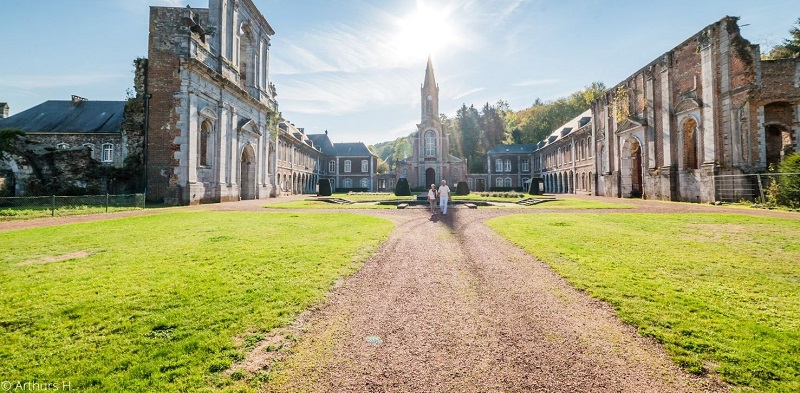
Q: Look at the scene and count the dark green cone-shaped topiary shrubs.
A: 4